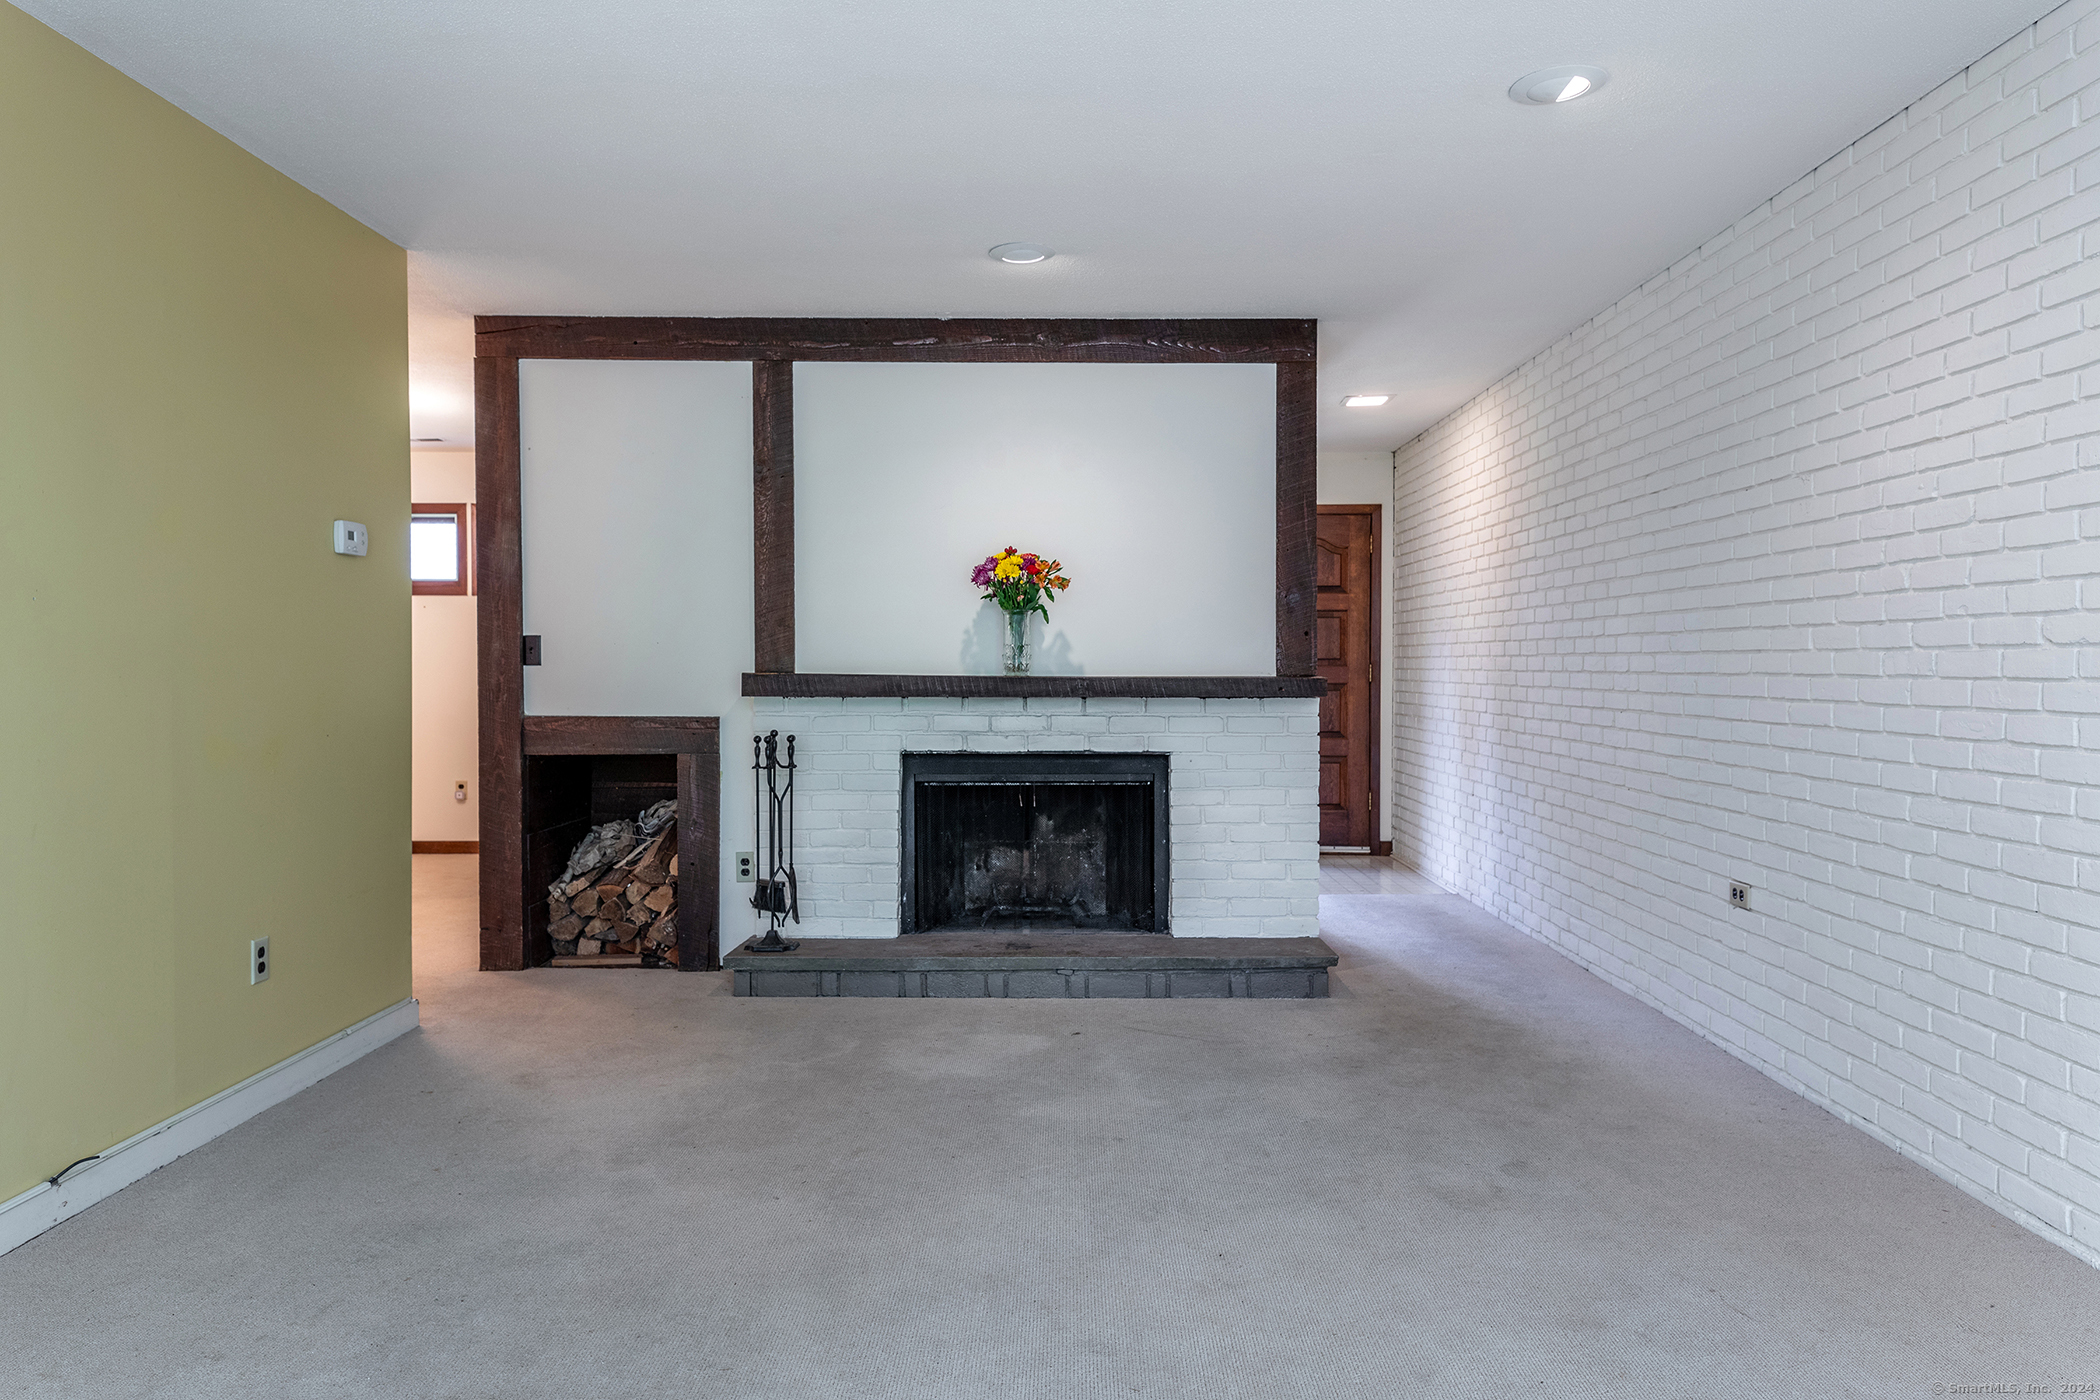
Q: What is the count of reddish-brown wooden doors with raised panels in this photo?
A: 1